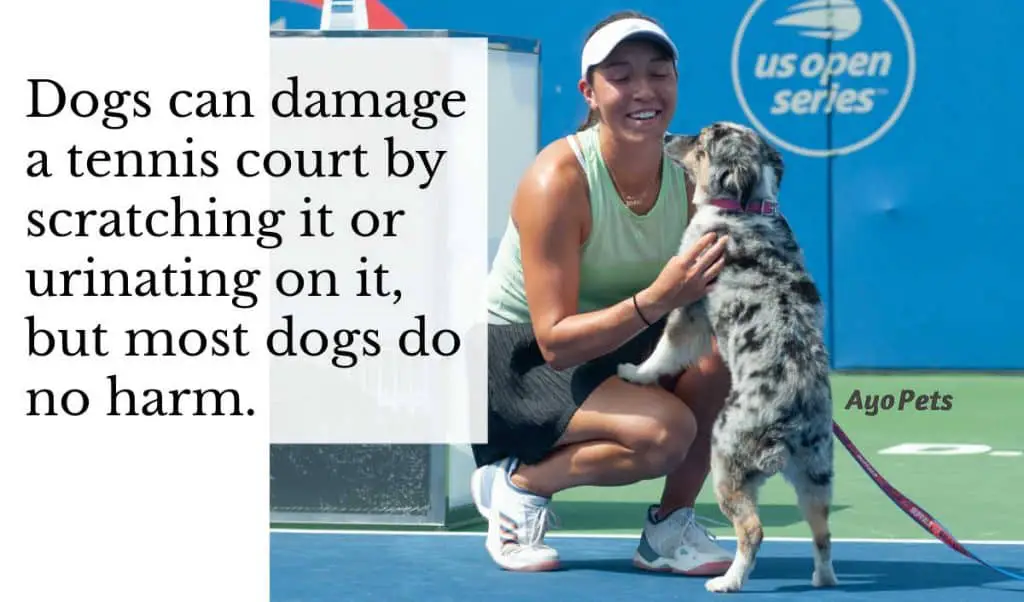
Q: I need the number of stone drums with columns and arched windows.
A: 0